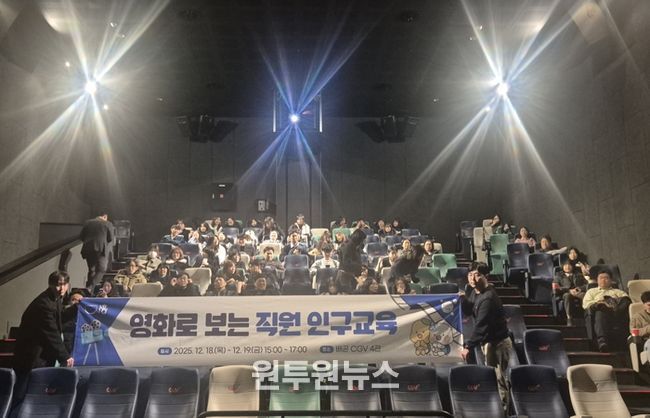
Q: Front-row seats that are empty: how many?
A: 11